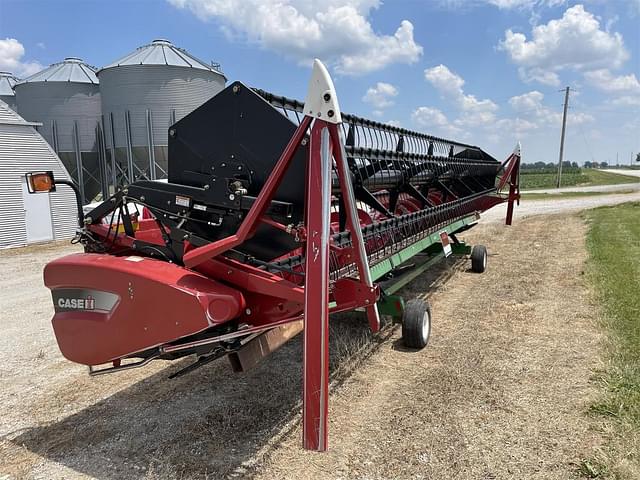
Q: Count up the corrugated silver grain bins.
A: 3